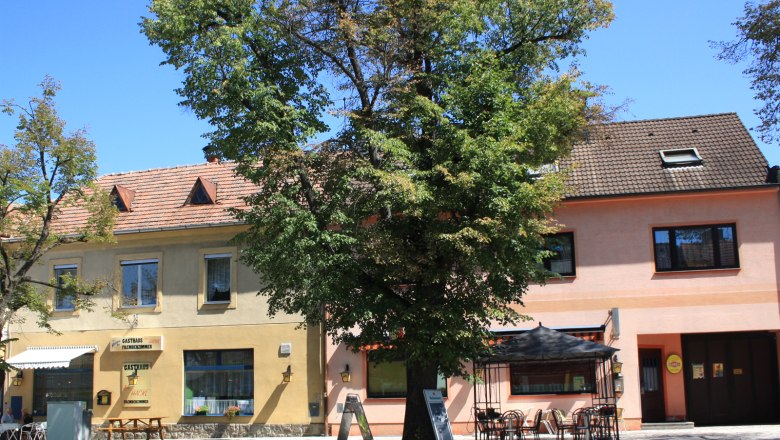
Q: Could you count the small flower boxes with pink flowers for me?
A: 2